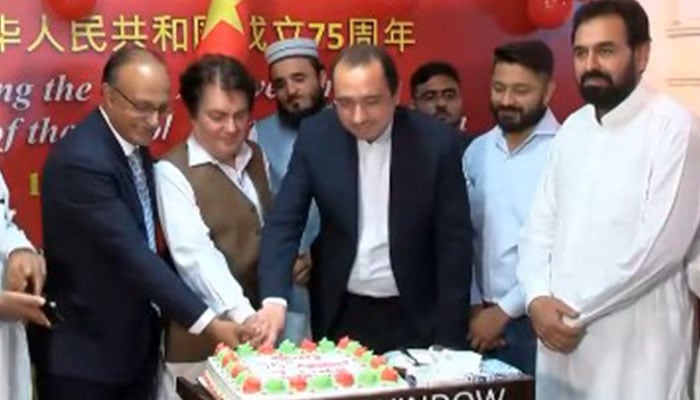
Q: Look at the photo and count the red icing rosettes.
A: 12